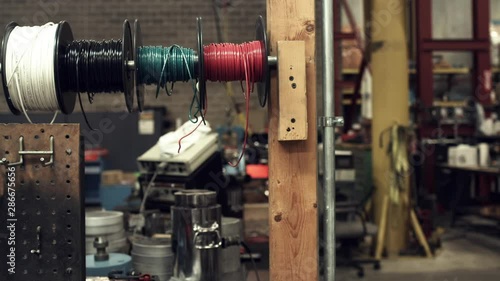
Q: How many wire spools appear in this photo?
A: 4